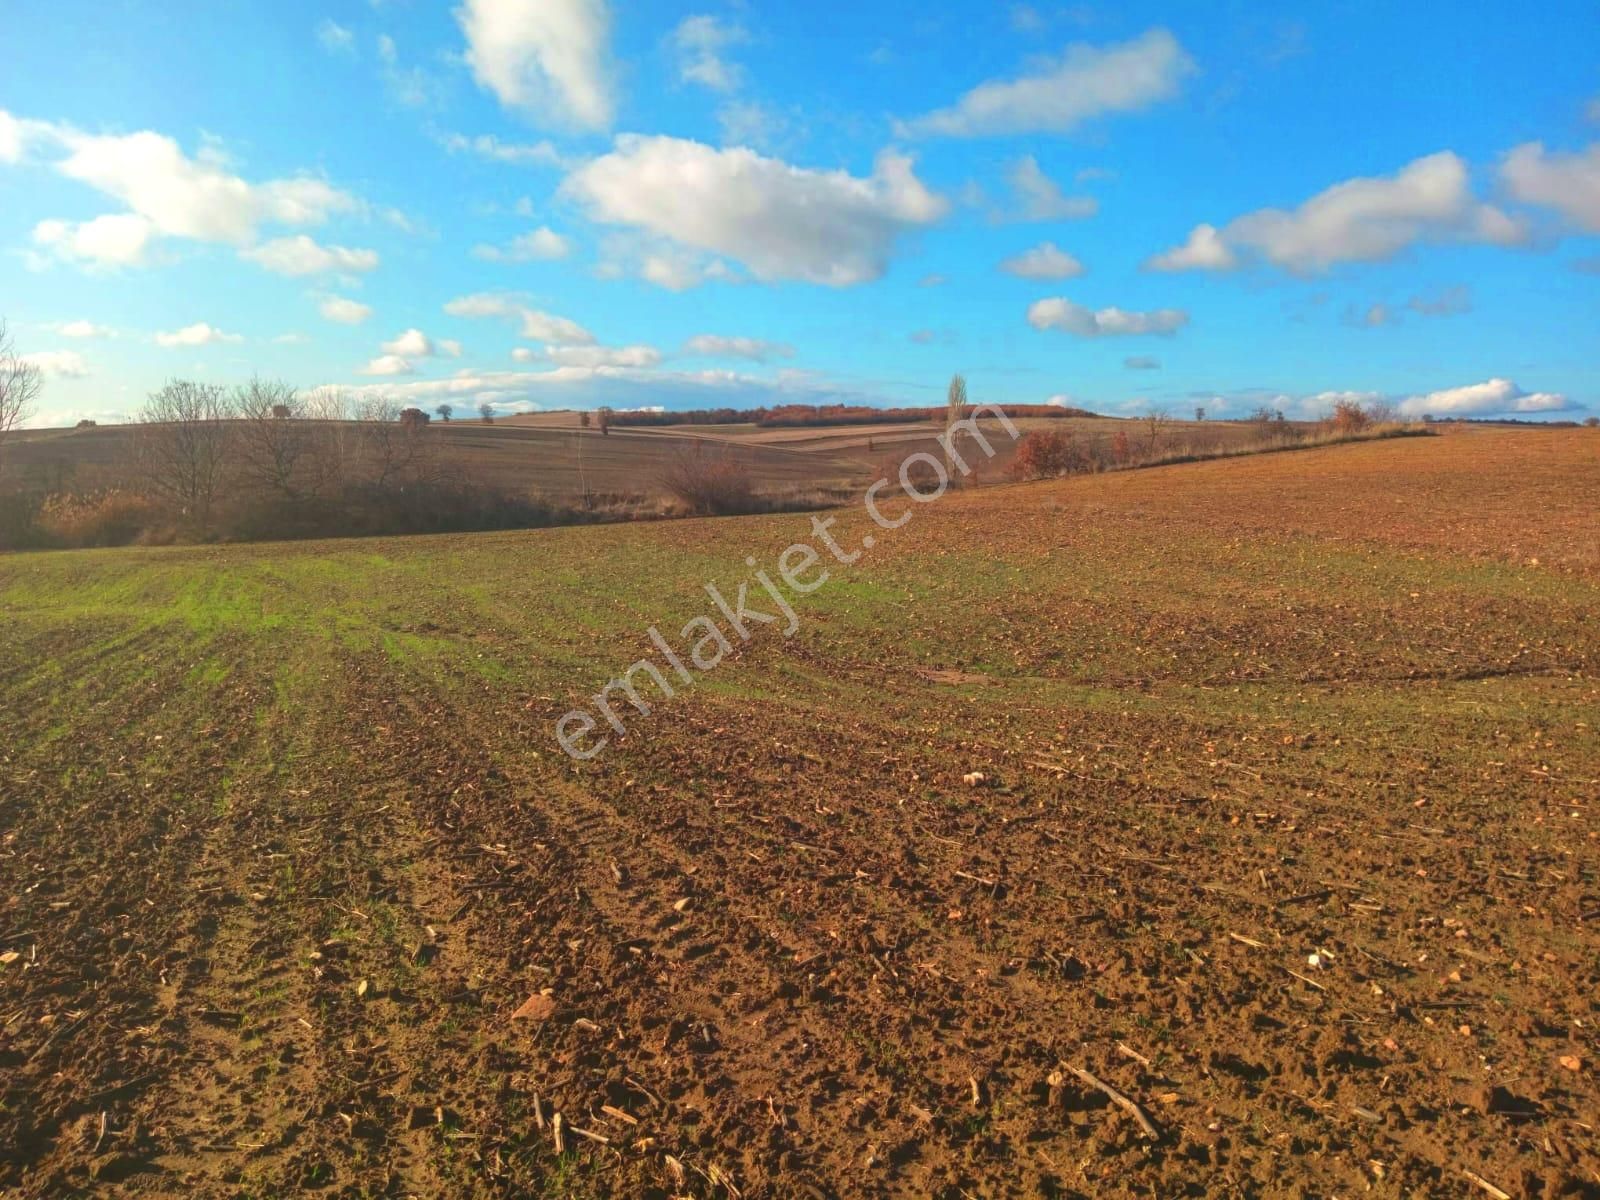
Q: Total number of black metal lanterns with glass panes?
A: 0